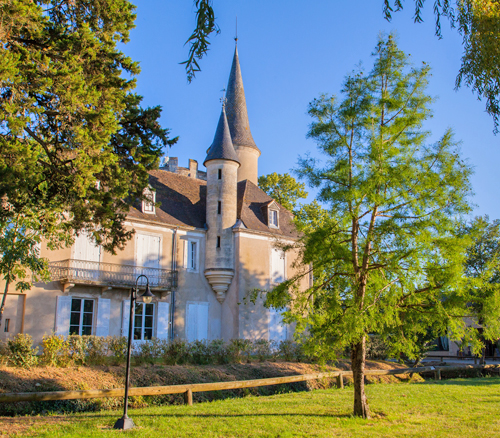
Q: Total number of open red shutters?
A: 0